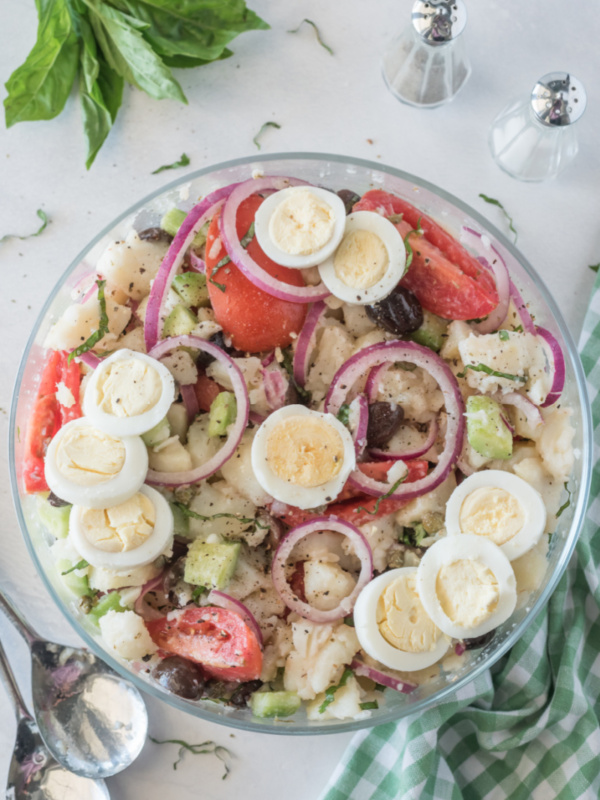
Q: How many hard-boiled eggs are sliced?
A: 9